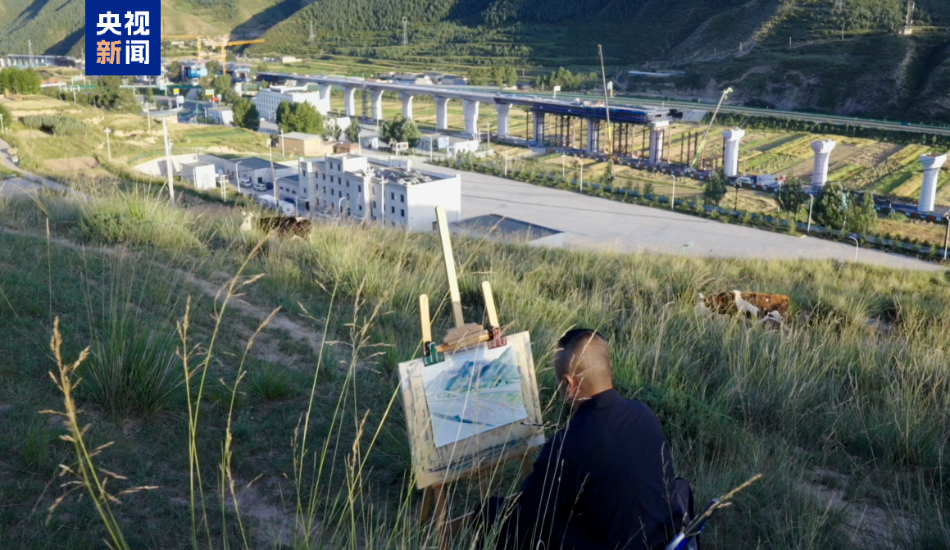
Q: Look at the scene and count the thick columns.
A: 13